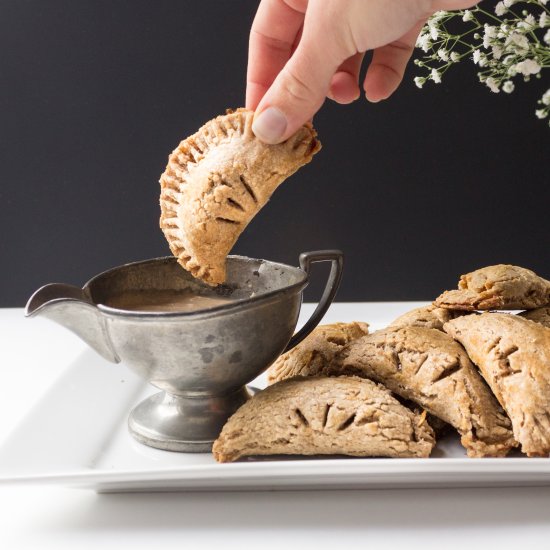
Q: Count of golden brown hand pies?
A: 8